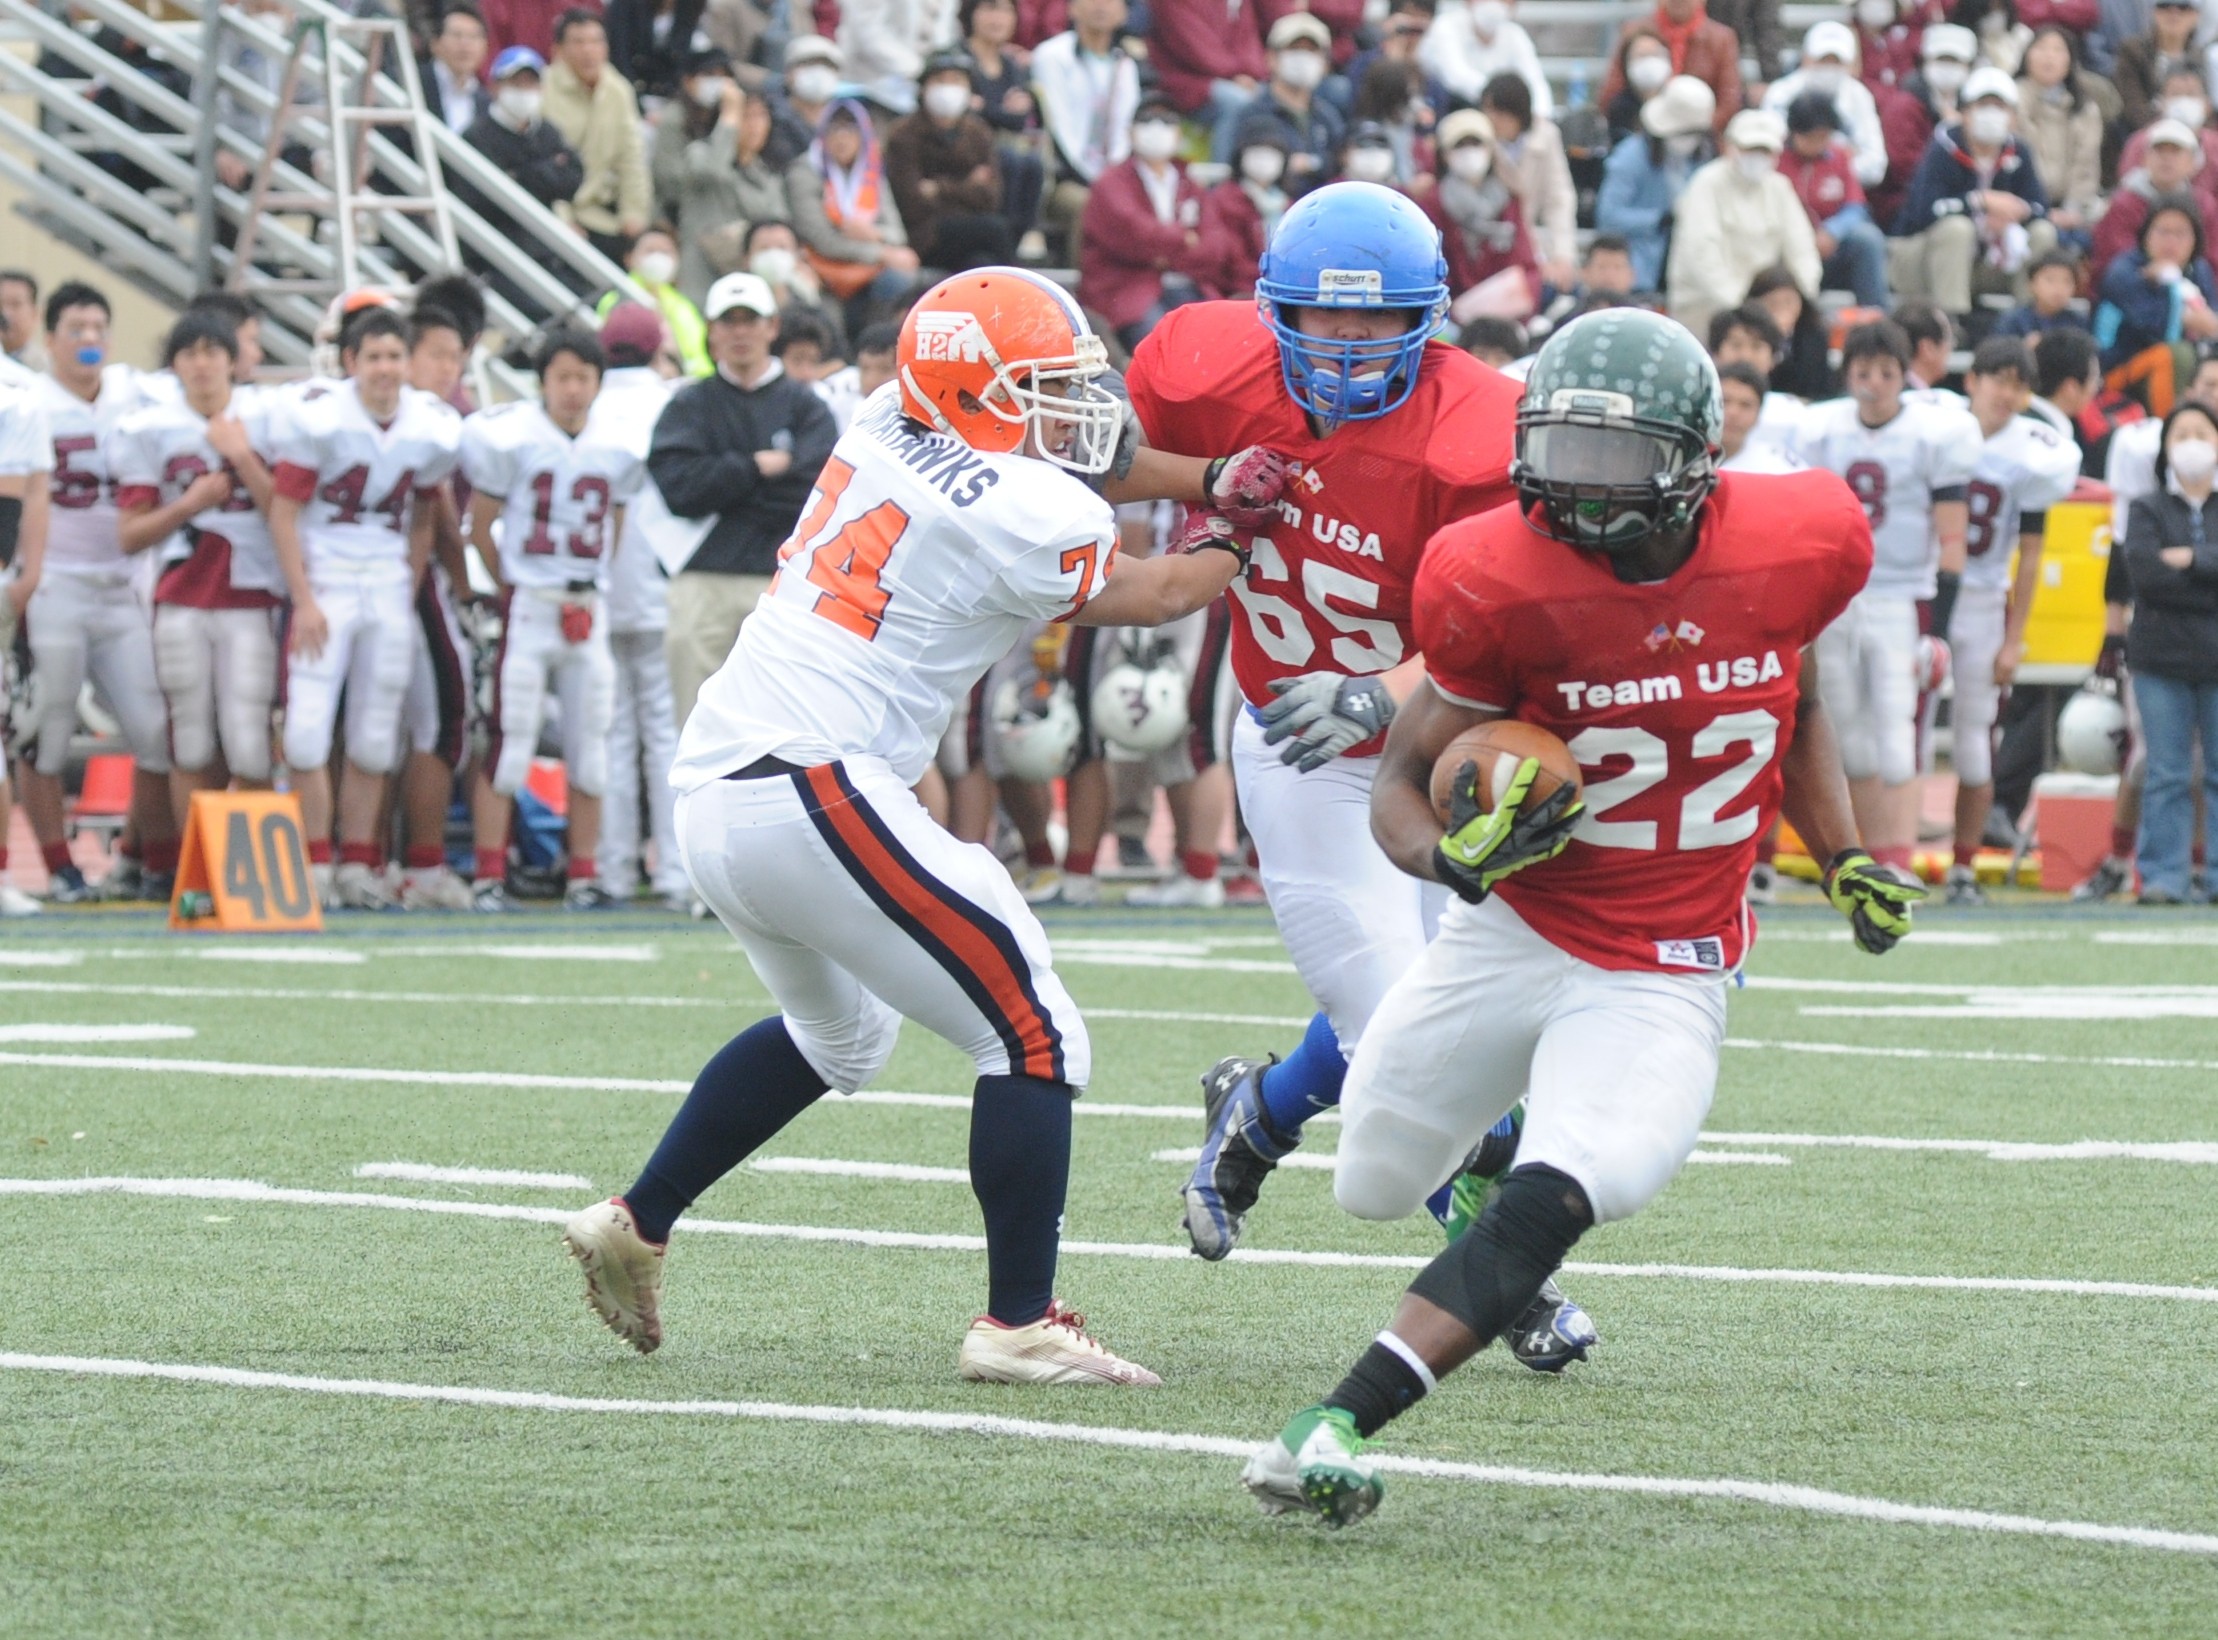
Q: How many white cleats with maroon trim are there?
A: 2